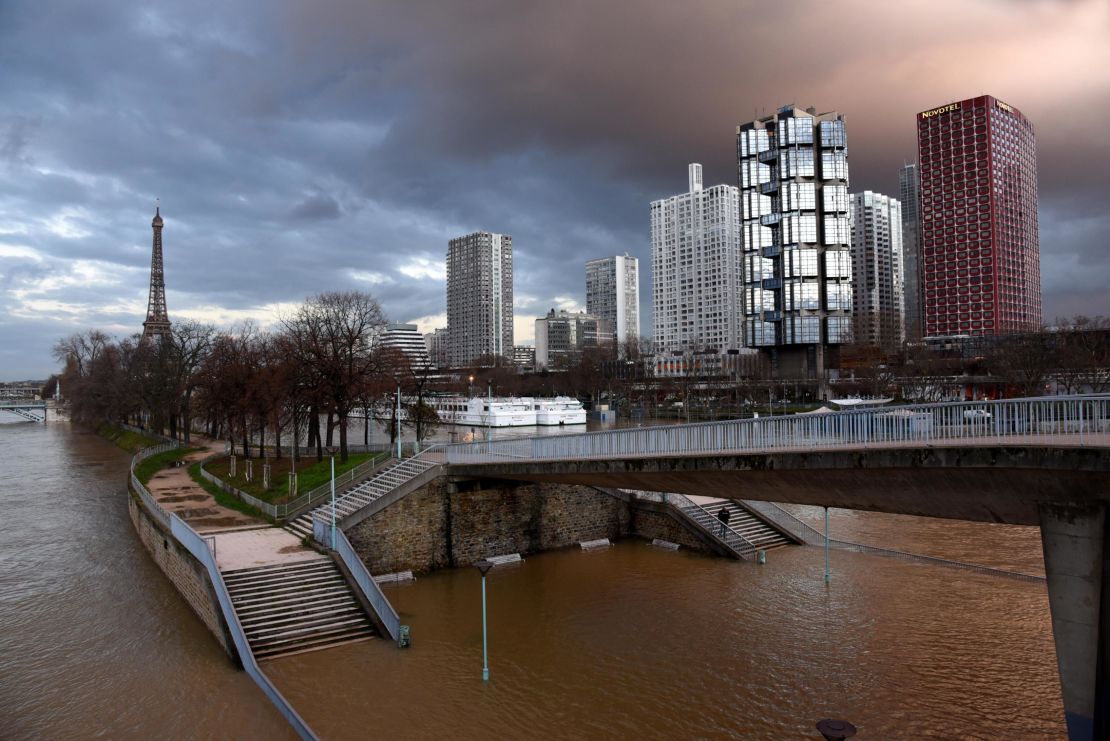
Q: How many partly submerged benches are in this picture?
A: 4